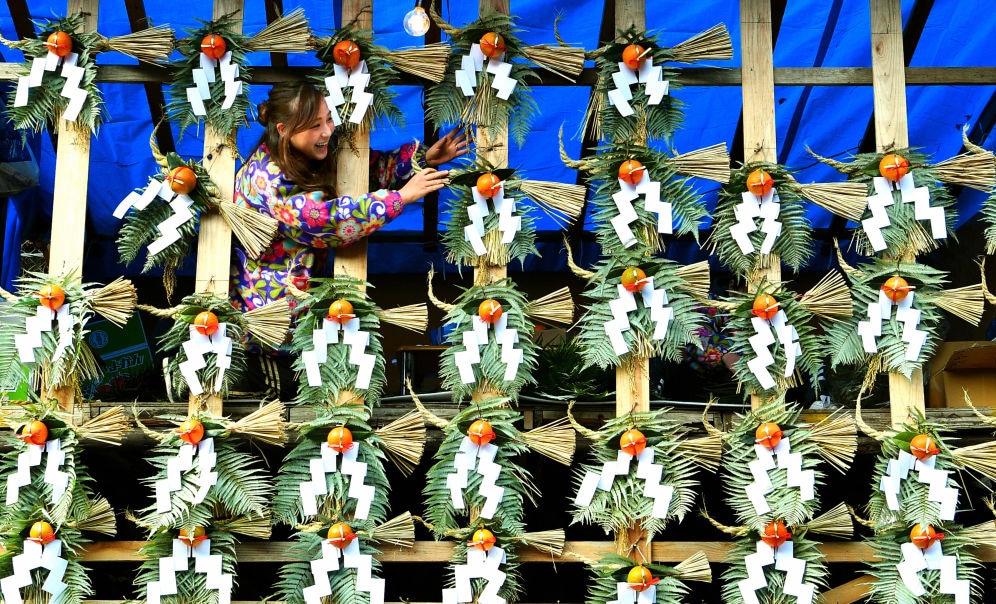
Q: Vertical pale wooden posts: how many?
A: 7